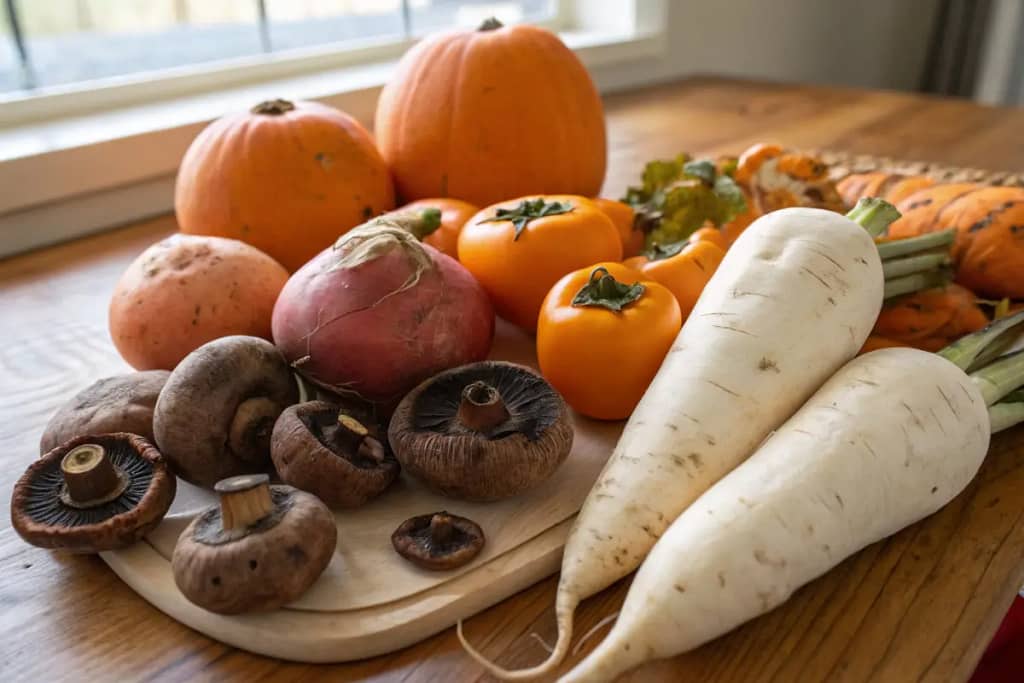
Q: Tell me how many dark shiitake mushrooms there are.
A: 7